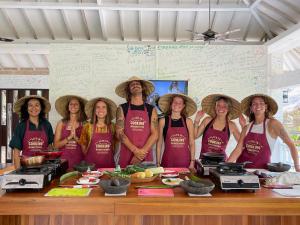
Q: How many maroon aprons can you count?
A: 7